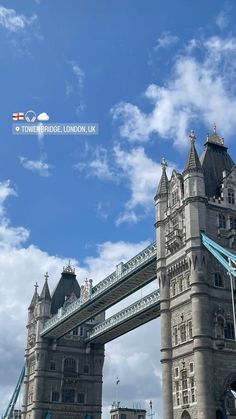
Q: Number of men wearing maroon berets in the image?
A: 0